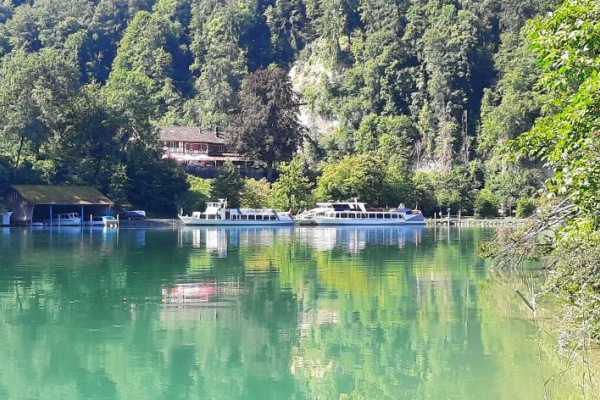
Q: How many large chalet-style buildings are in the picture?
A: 1